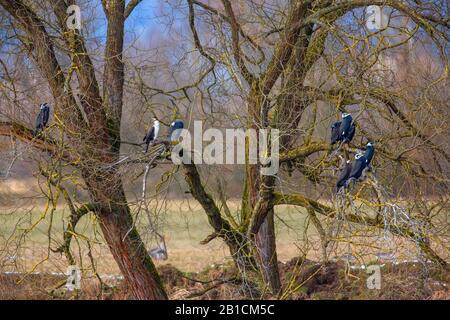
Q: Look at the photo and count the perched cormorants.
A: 8